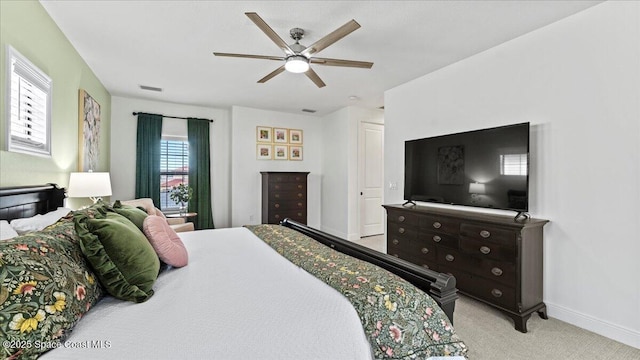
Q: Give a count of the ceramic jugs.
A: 0